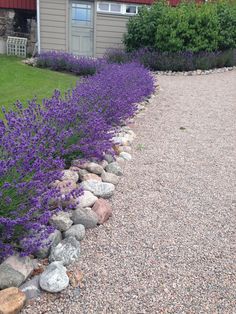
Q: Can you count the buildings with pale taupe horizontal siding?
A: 1